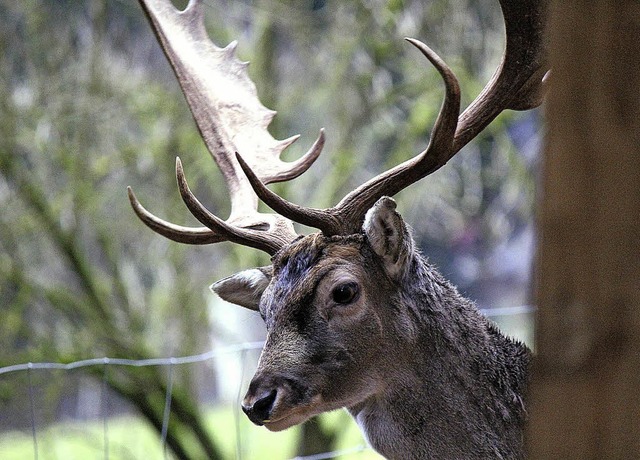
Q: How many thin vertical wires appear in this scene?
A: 4